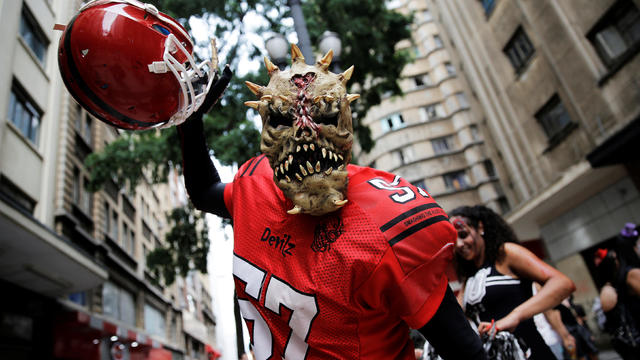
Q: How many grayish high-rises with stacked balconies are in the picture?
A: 1